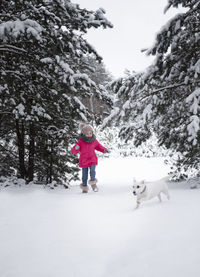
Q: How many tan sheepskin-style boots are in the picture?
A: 2